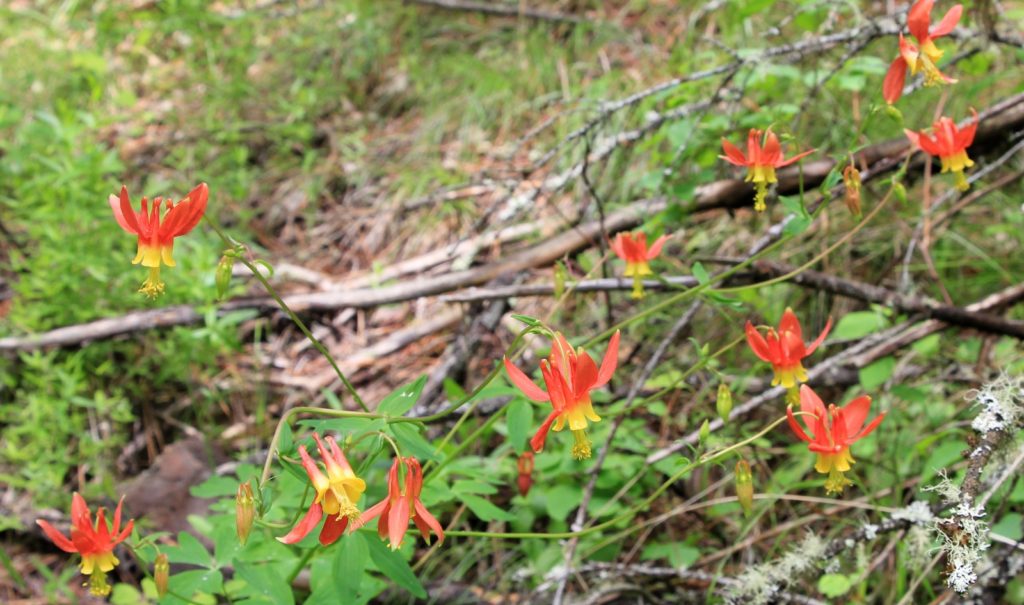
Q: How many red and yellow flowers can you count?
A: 11